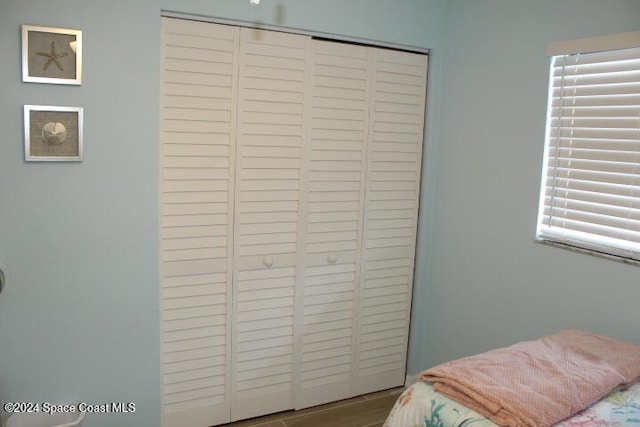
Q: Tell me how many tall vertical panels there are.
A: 4